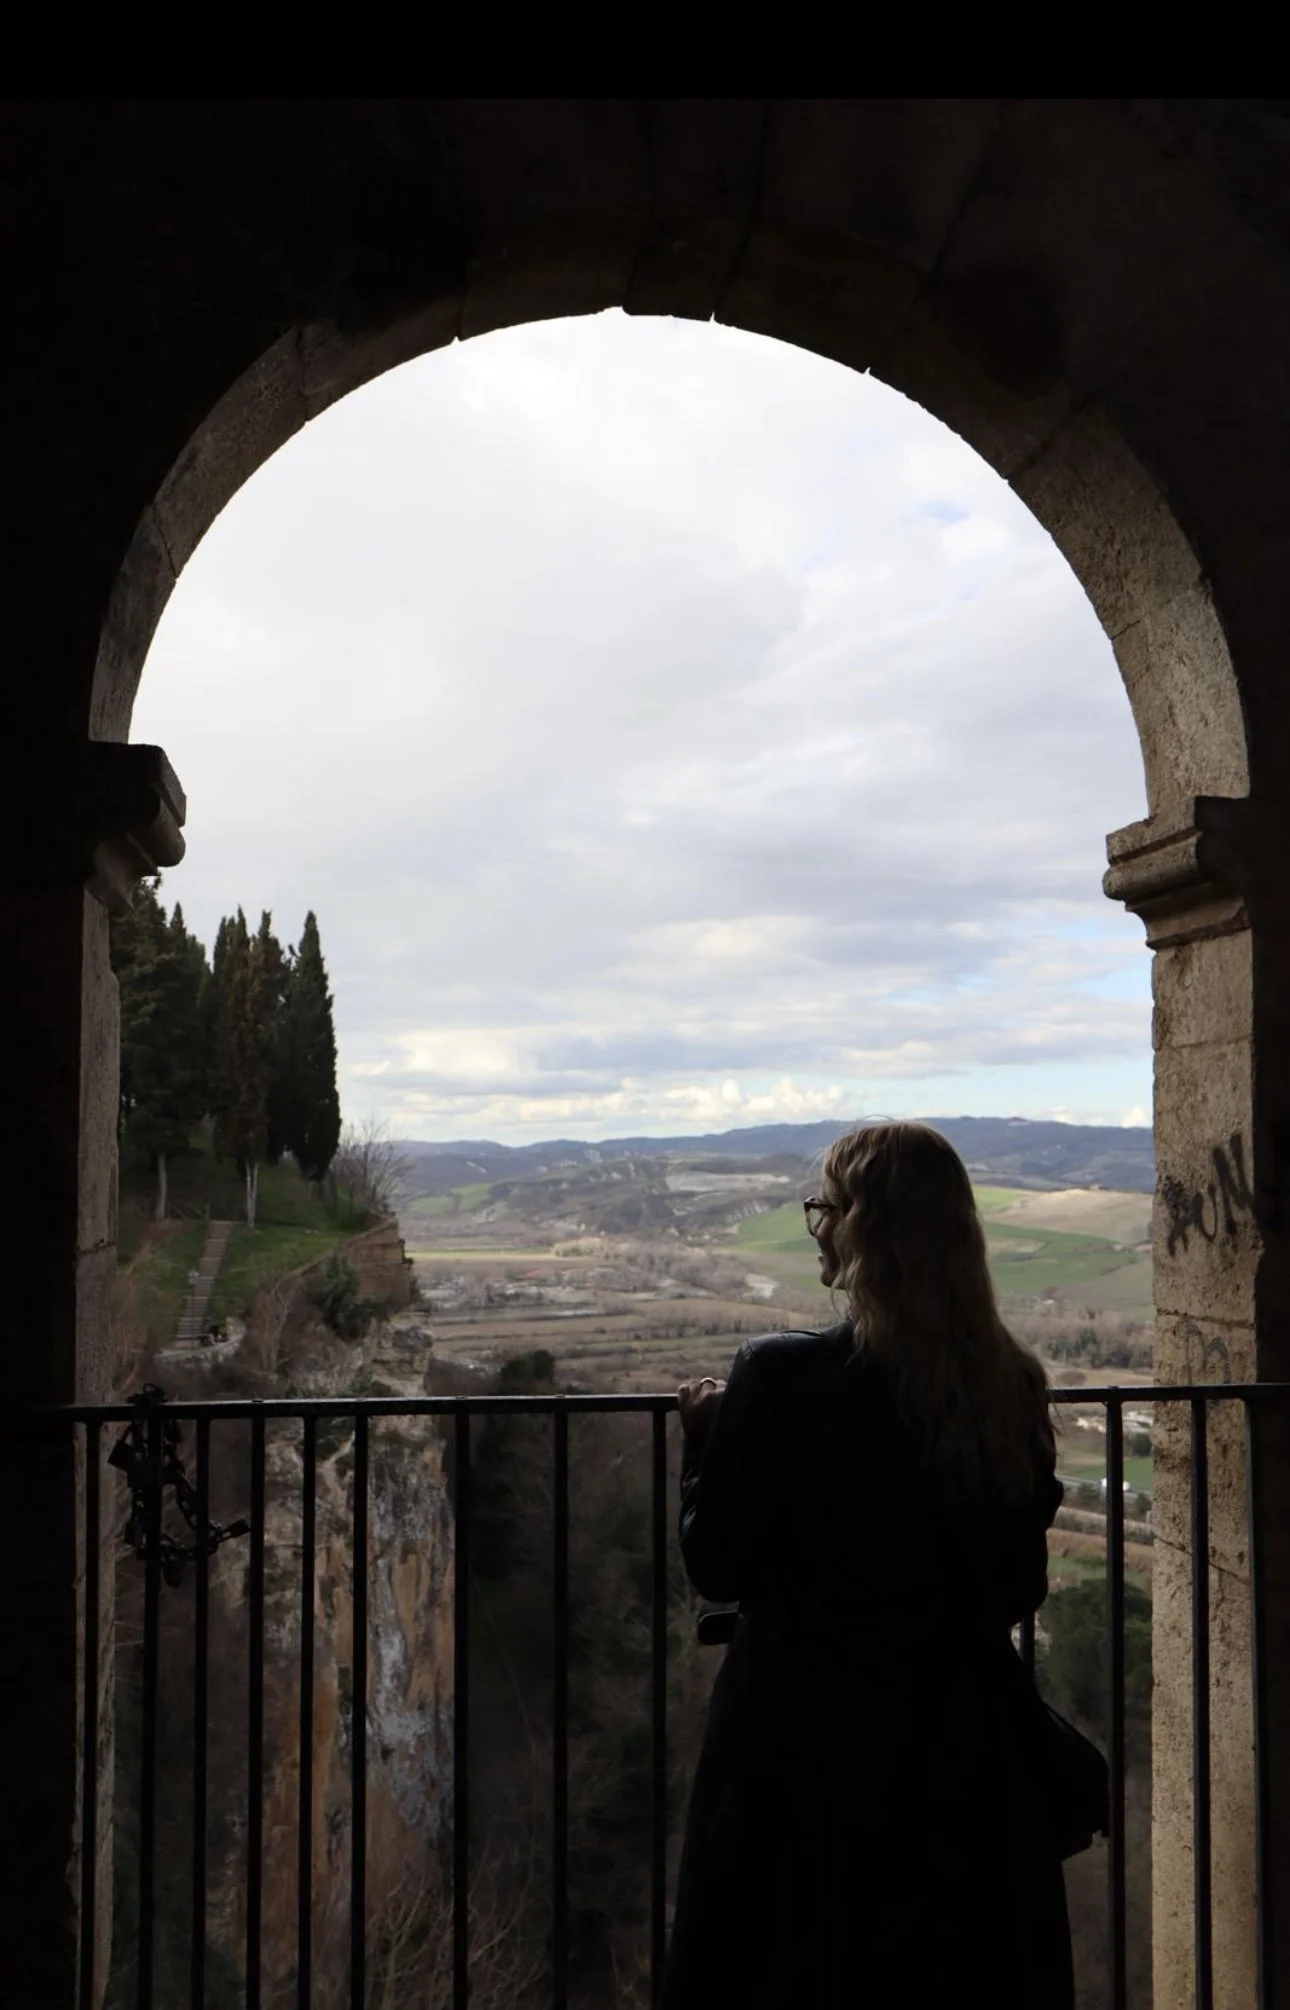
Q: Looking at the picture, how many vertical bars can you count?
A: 13